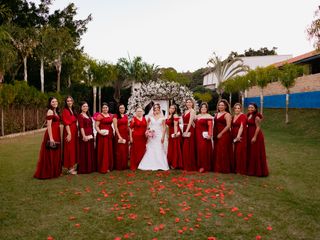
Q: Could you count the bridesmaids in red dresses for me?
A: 12